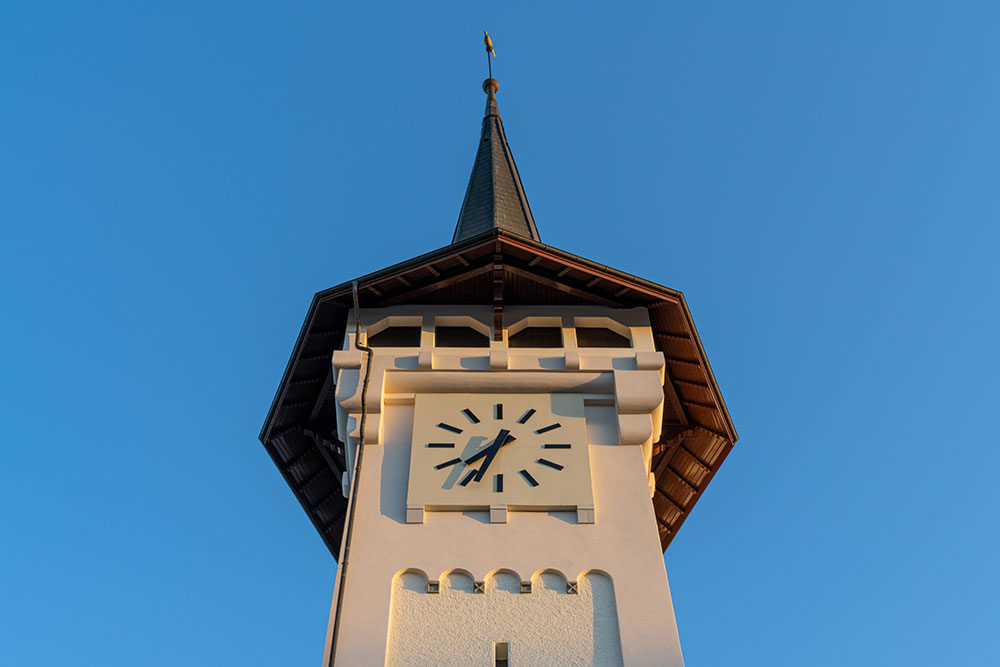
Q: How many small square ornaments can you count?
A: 4